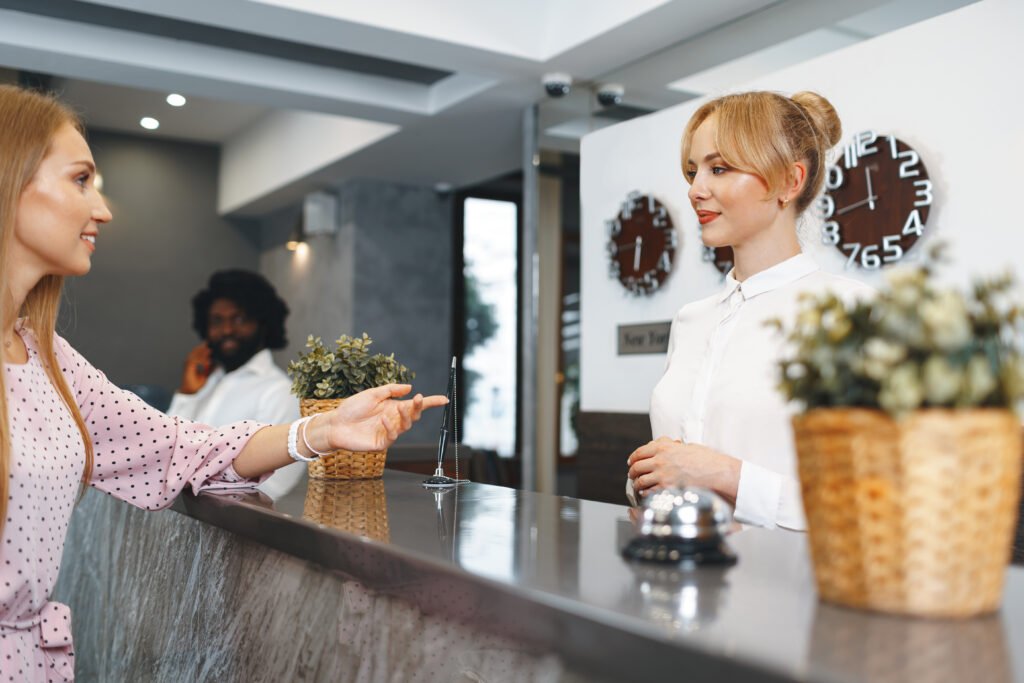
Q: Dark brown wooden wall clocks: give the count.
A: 3